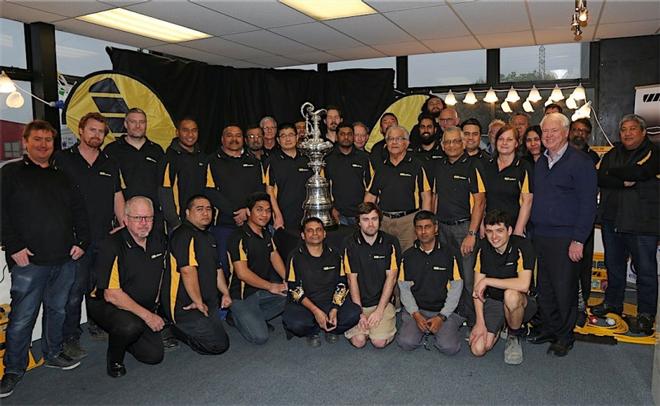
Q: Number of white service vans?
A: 0